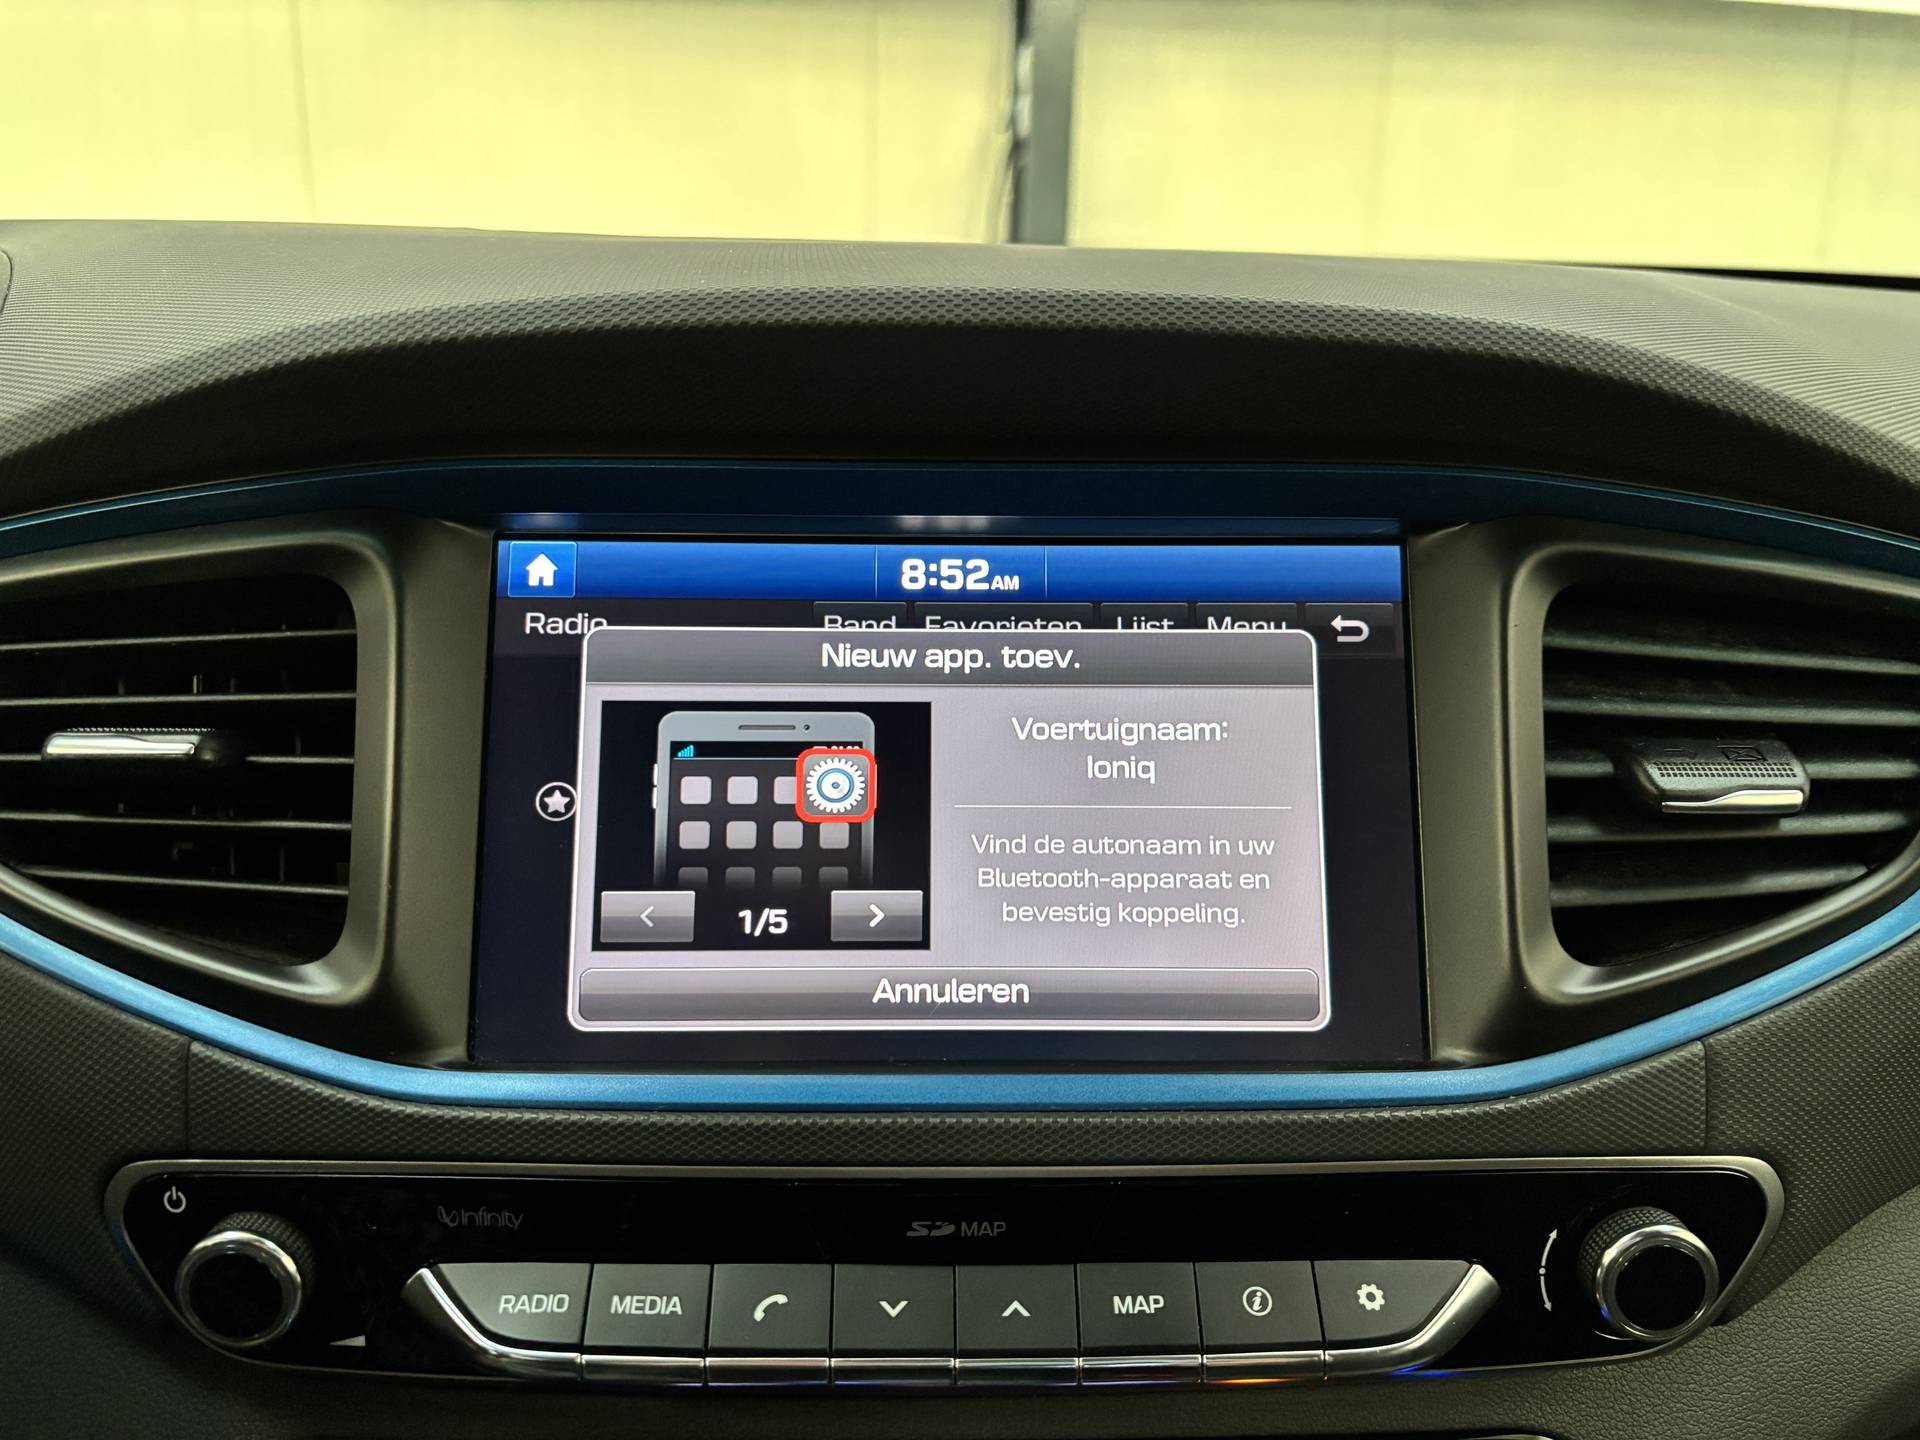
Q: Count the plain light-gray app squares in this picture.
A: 11